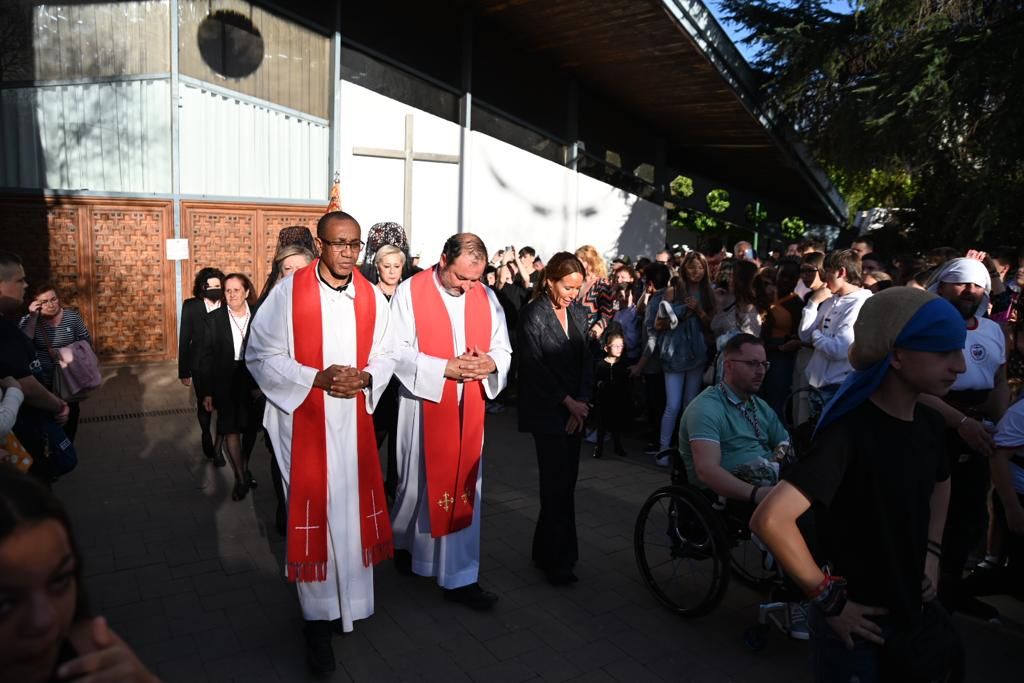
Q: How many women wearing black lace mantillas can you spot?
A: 2